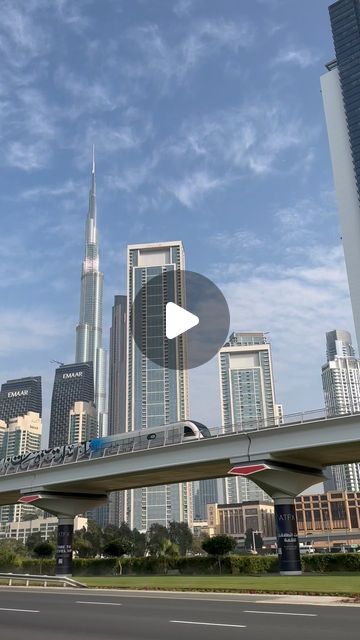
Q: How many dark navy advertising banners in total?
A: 2